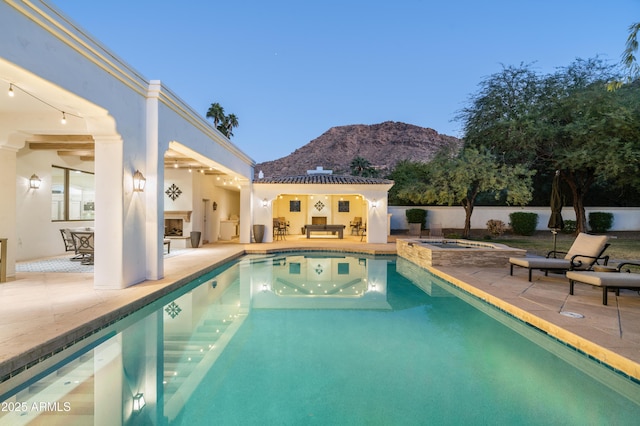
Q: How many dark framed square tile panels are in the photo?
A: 2